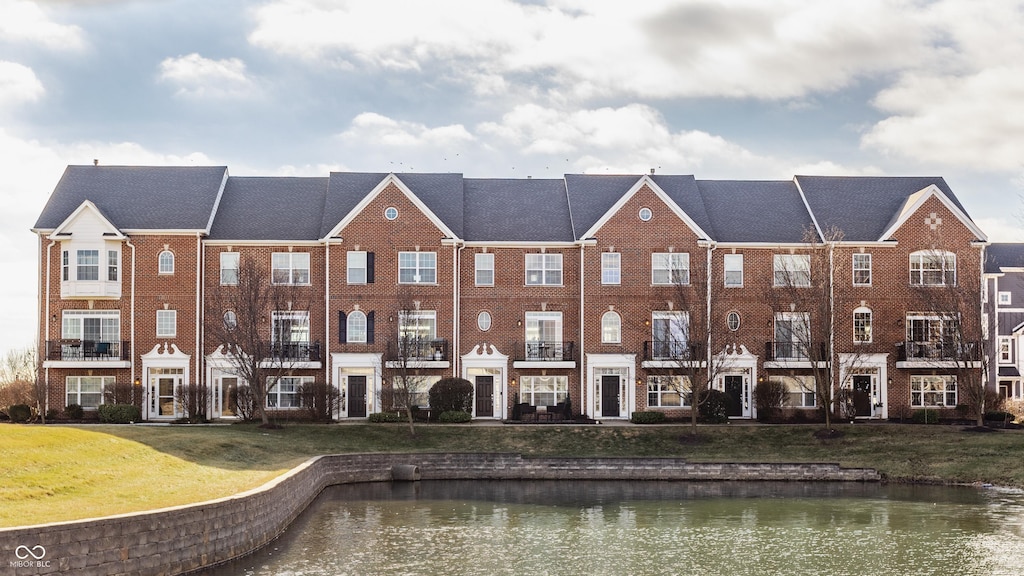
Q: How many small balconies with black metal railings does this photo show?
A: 7